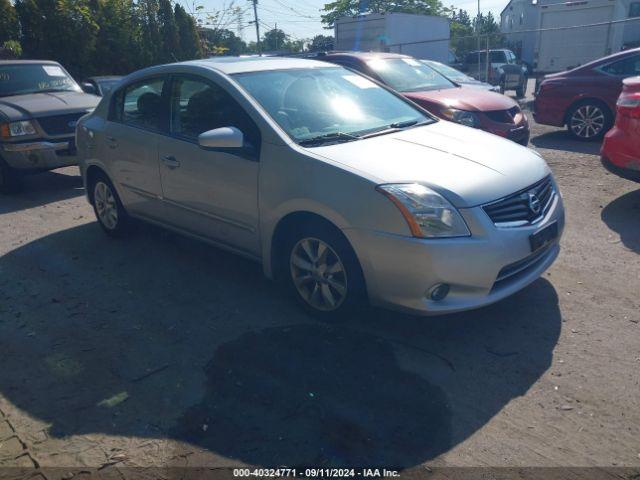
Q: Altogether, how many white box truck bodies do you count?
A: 2